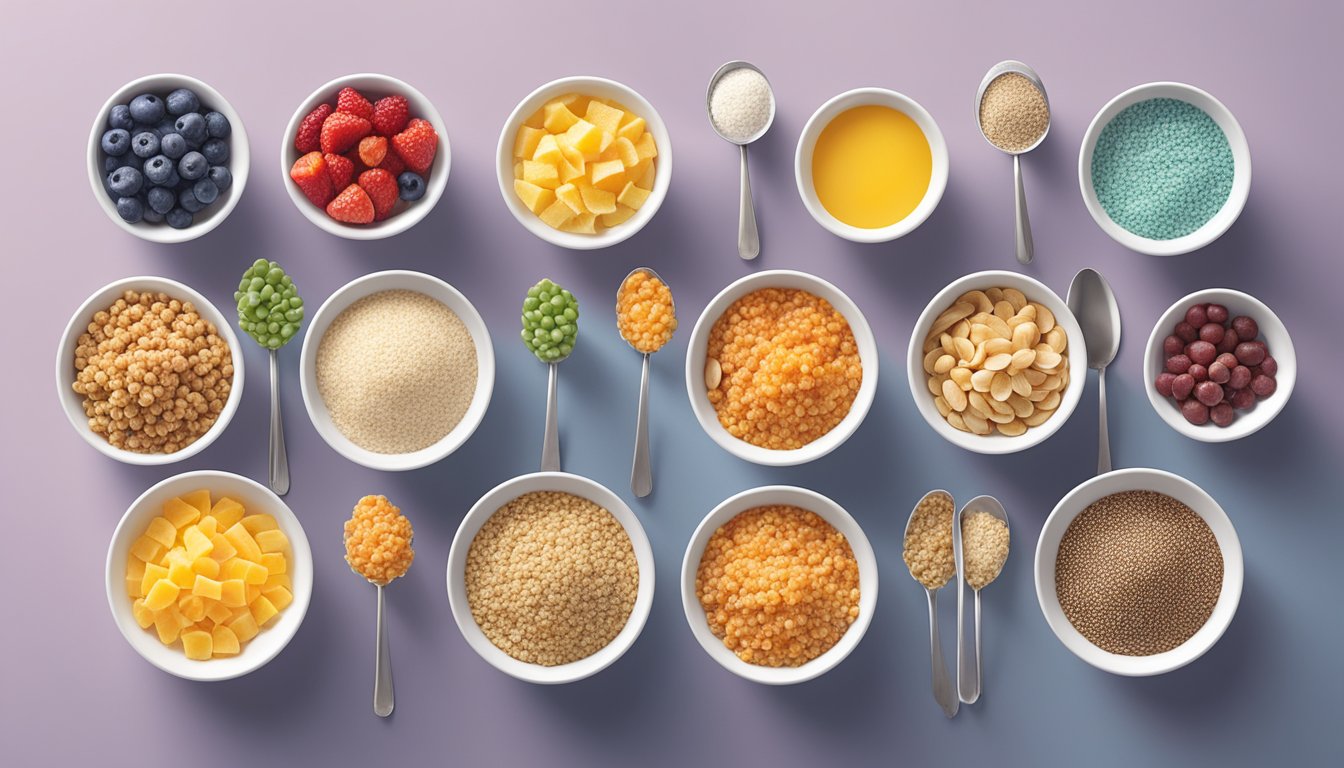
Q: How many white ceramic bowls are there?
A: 14